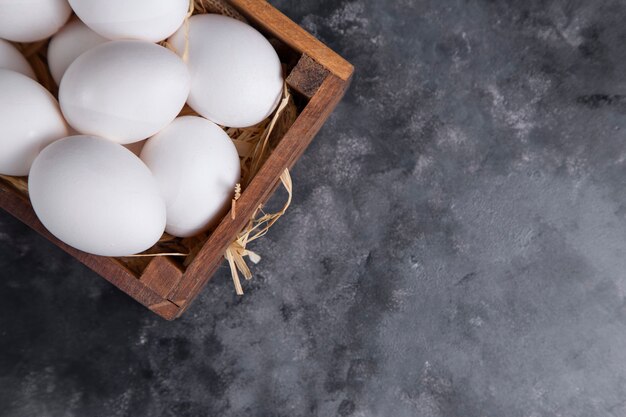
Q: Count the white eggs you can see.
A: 9